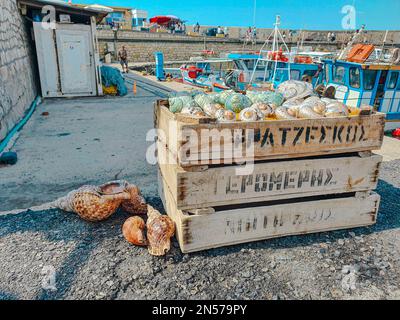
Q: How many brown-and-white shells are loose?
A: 4